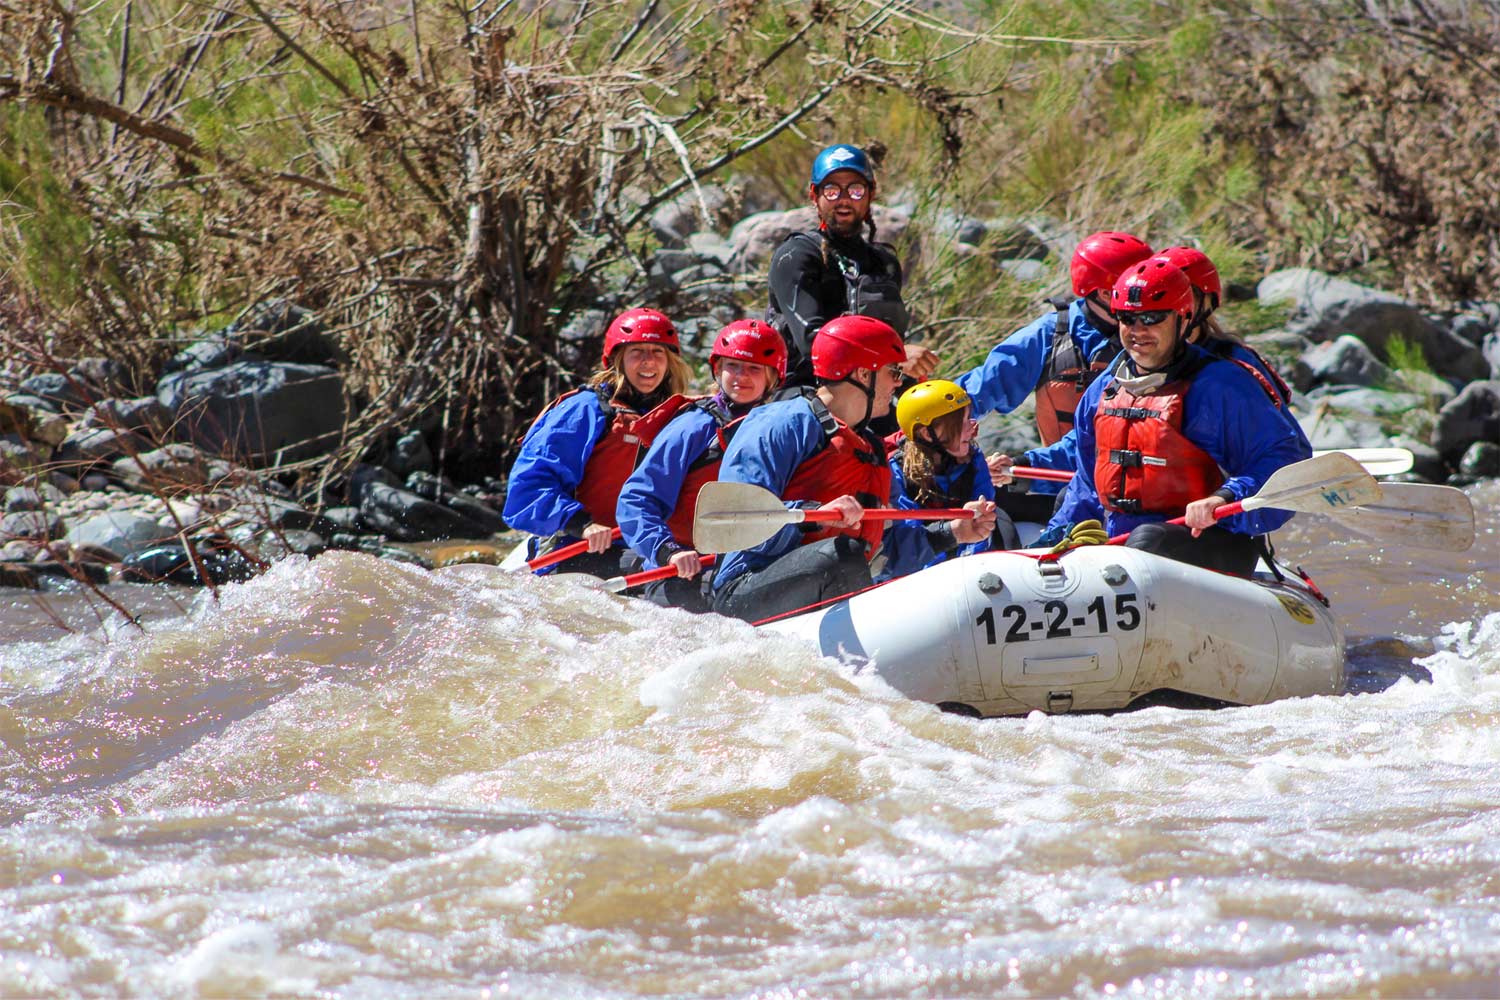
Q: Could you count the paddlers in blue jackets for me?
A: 7